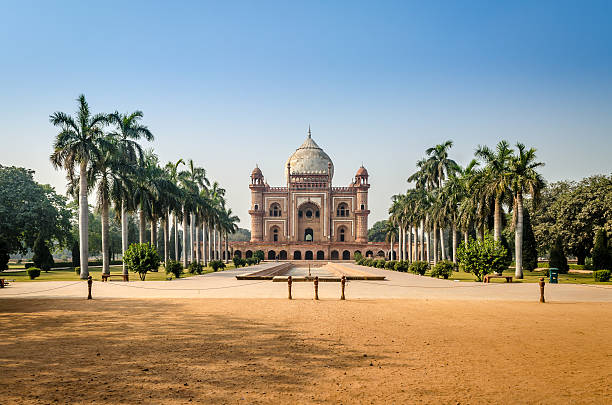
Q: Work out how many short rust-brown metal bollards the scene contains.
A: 5